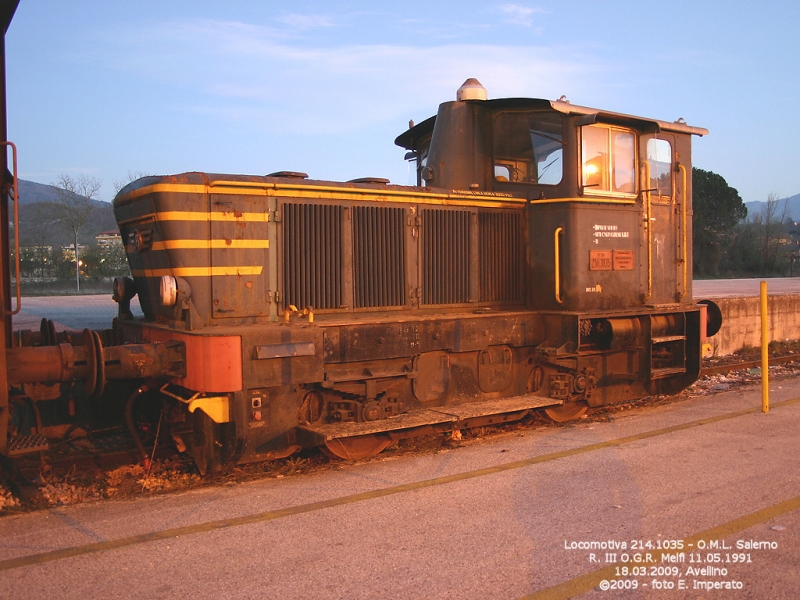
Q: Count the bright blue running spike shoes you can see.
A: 0